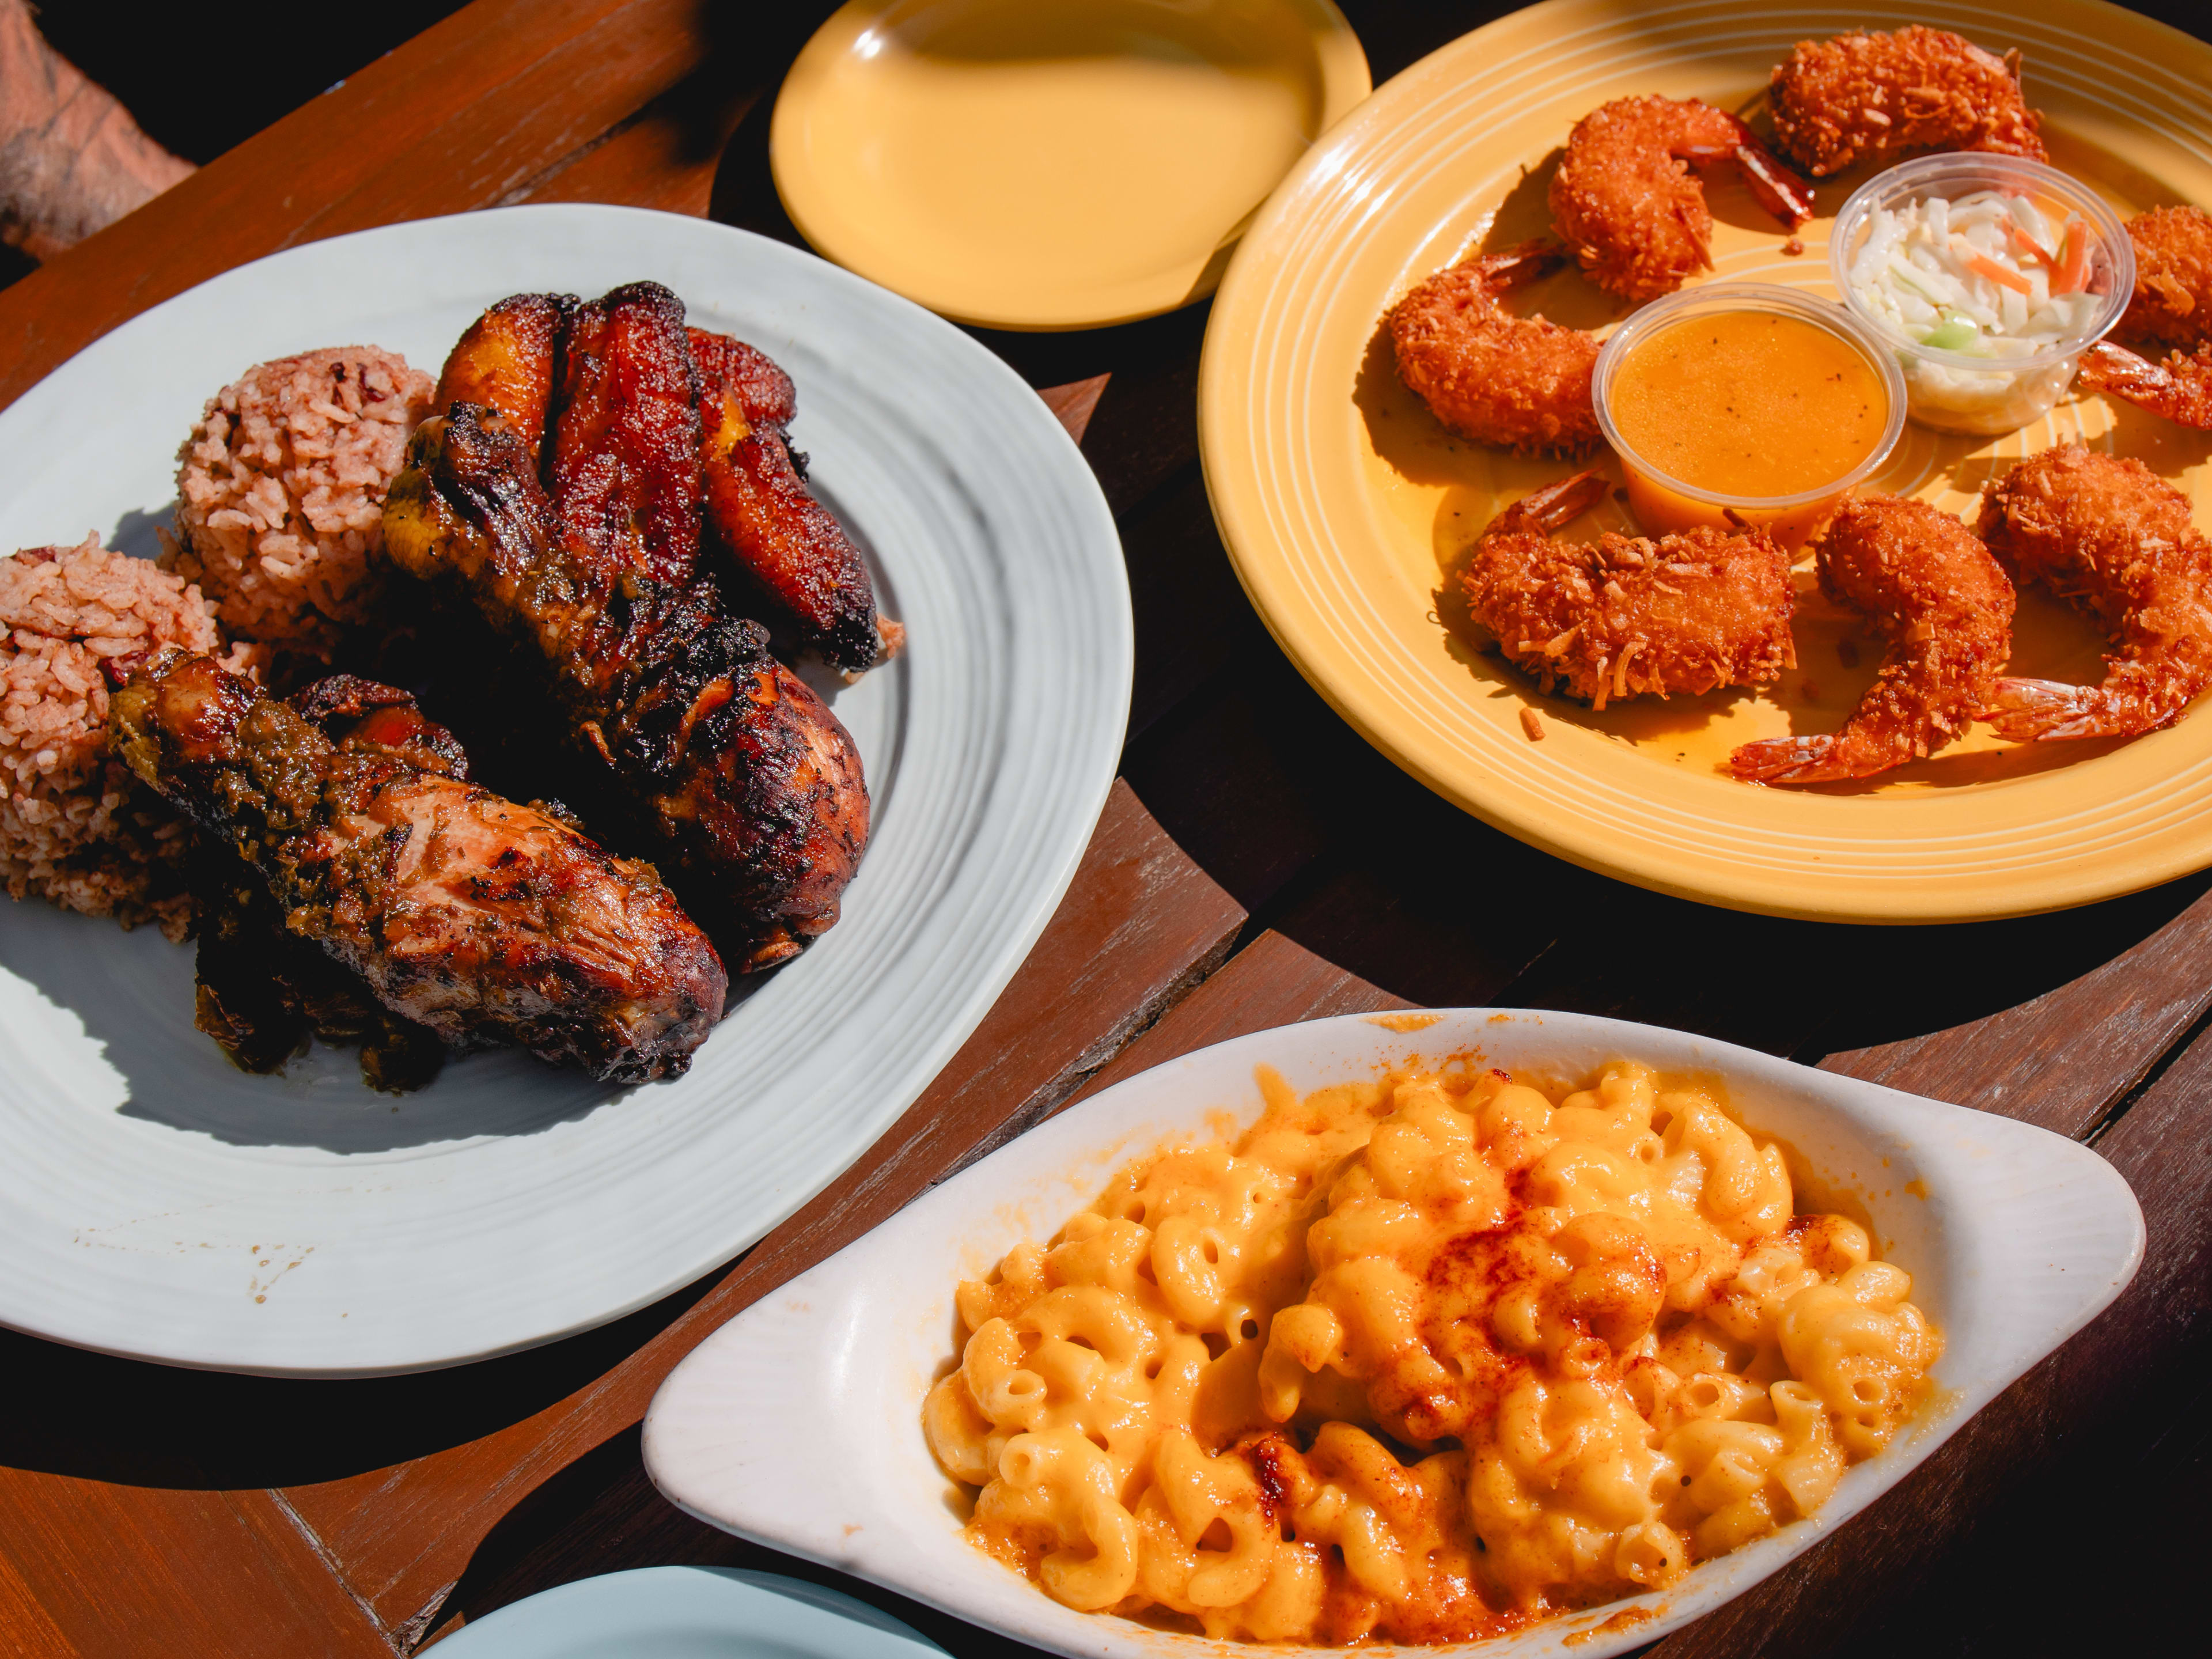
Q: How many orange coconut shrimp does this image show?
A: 7